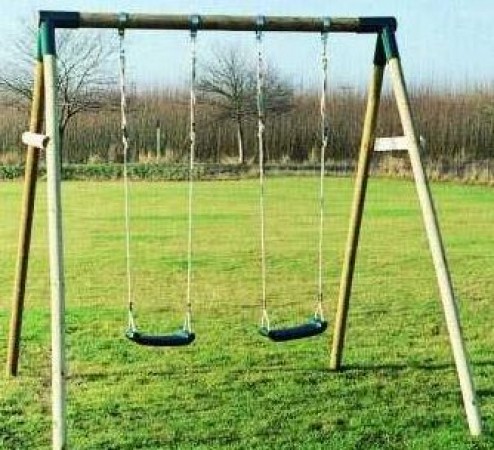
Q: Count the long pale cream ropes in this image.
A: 4